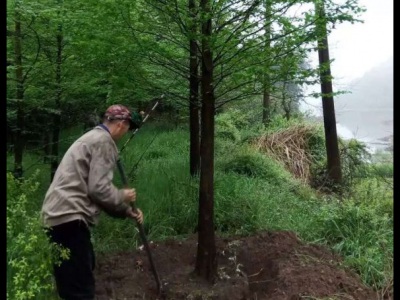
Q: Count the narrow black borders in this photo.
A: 2